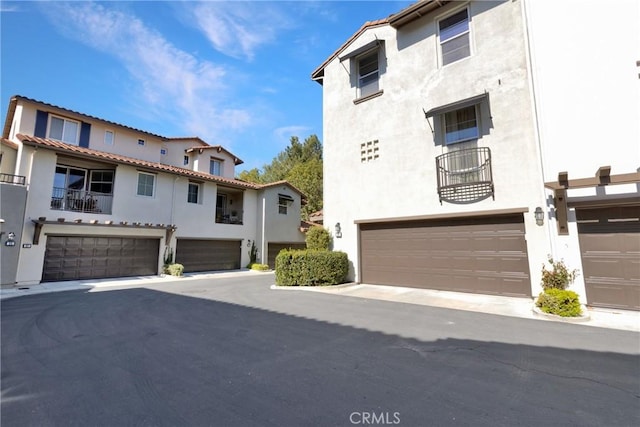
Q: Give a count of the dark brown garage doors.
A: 5